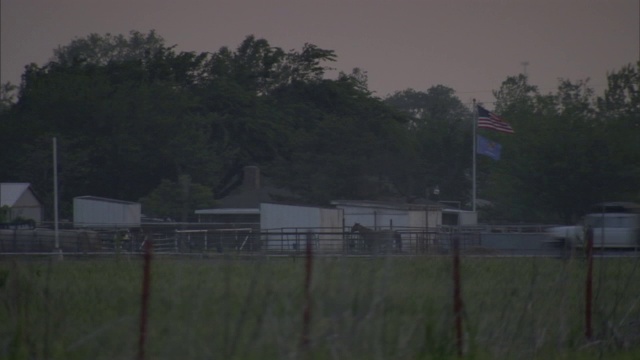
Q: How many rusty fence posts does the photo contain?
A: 4